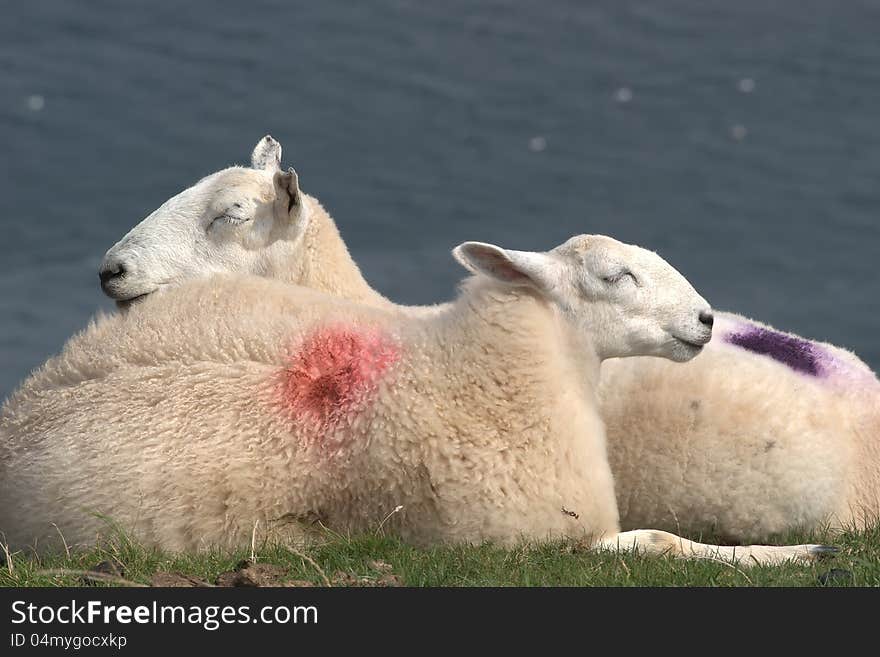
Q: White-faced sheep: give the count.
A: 2